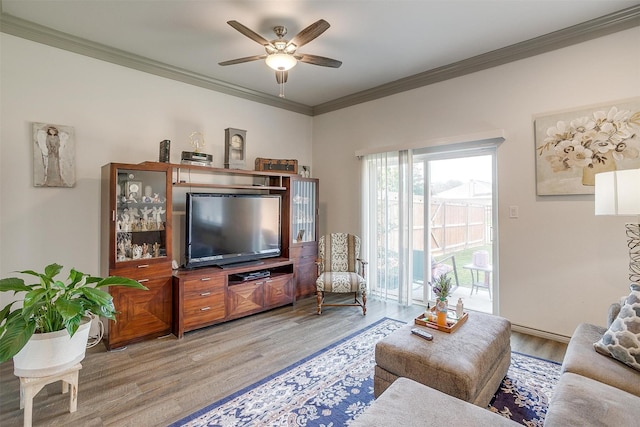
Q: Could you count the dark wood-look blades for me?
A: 5